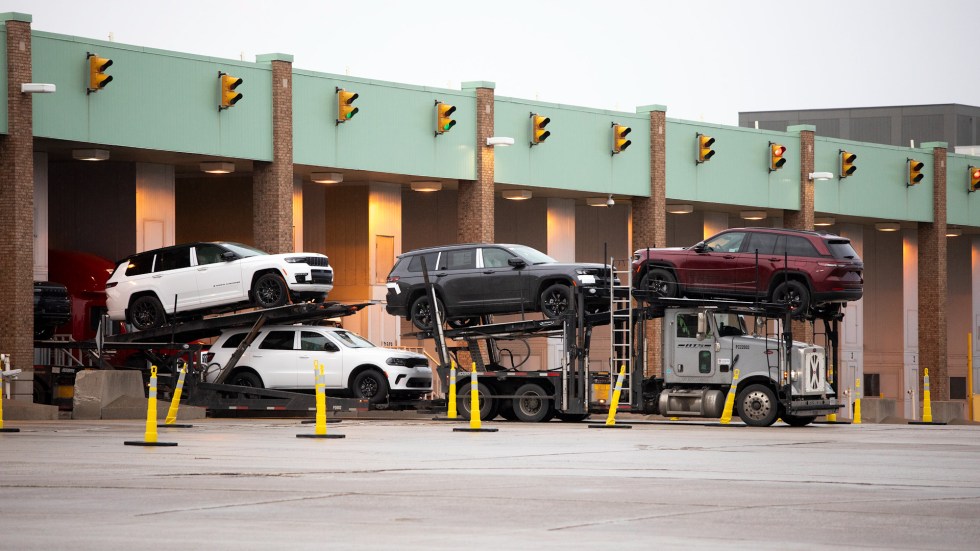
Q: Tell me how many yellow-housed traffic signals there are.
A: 11